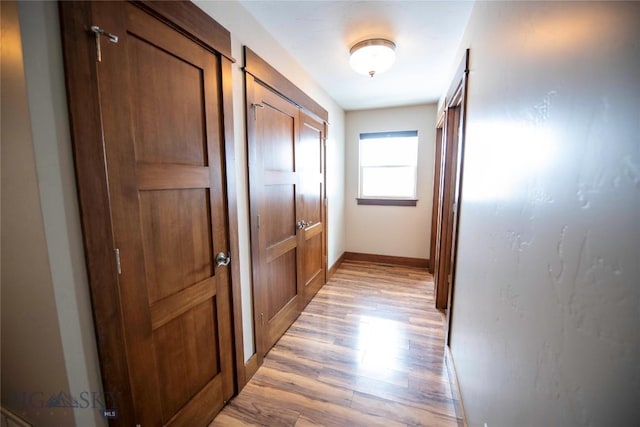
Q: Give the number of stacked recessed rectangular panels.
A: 9